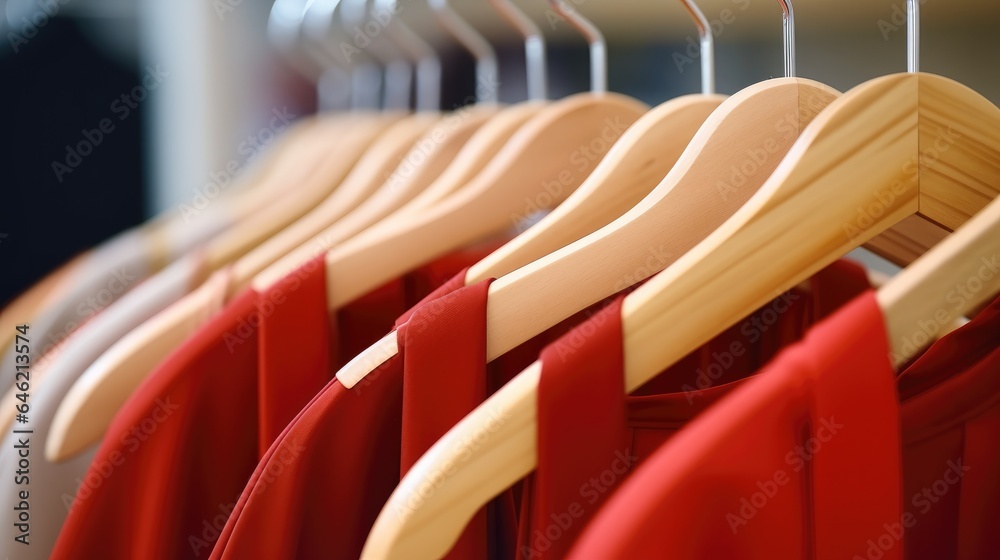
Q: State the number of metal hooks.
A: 10